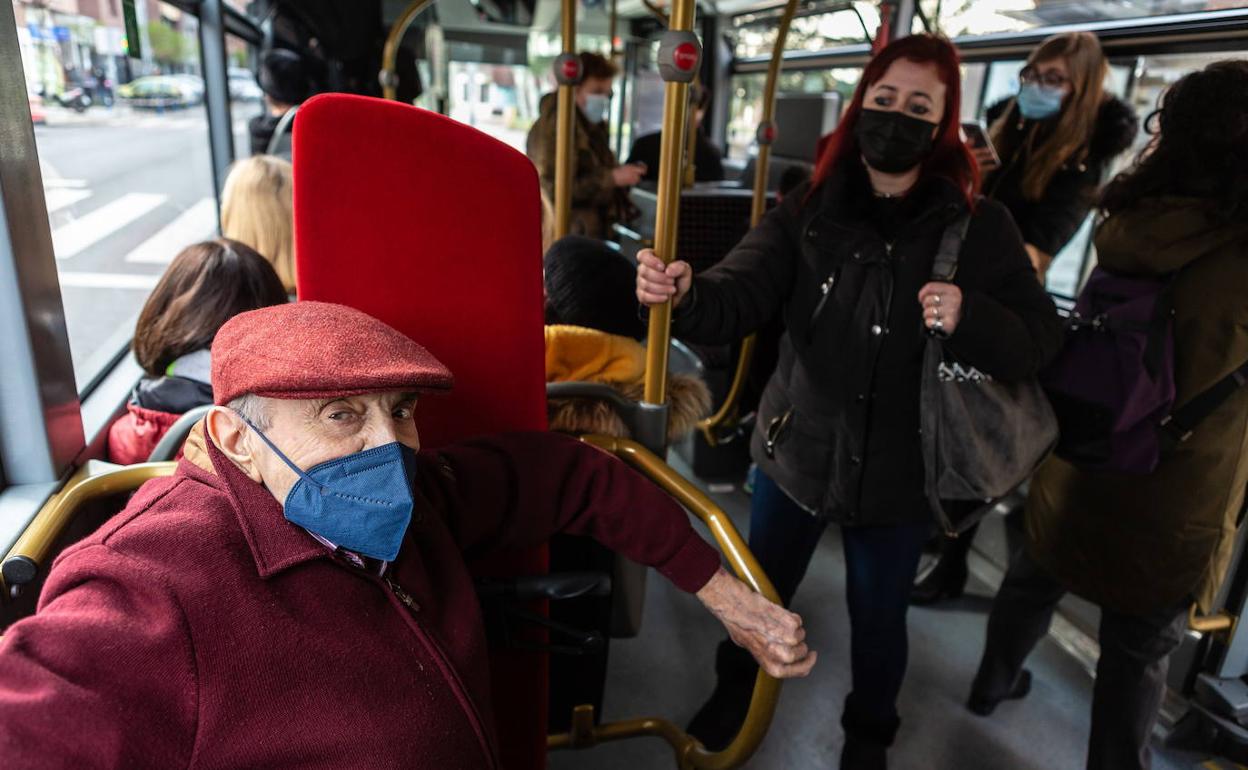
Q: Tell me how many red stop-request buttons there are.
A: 3